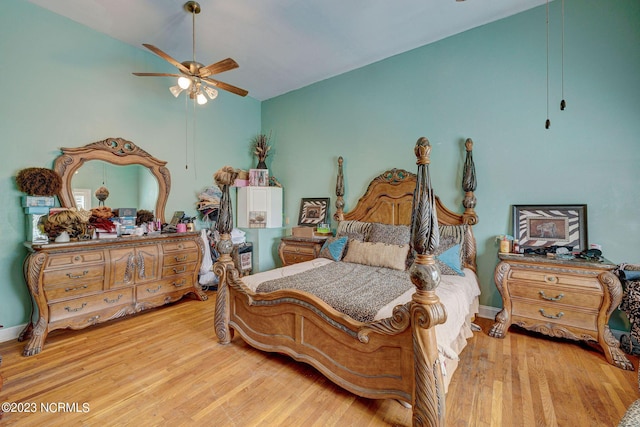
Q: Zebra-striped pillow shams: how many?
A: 2